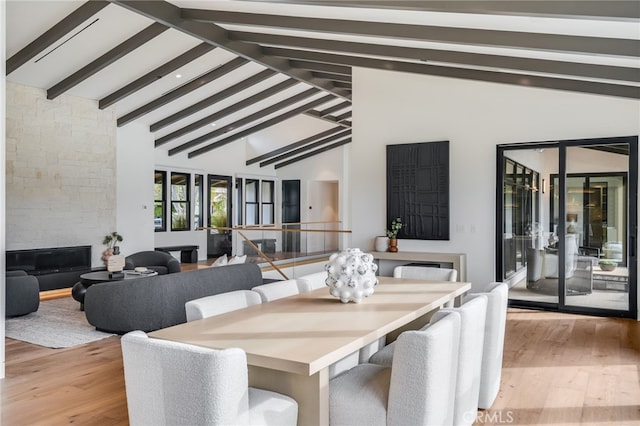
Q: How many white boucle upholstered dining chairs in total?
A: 8